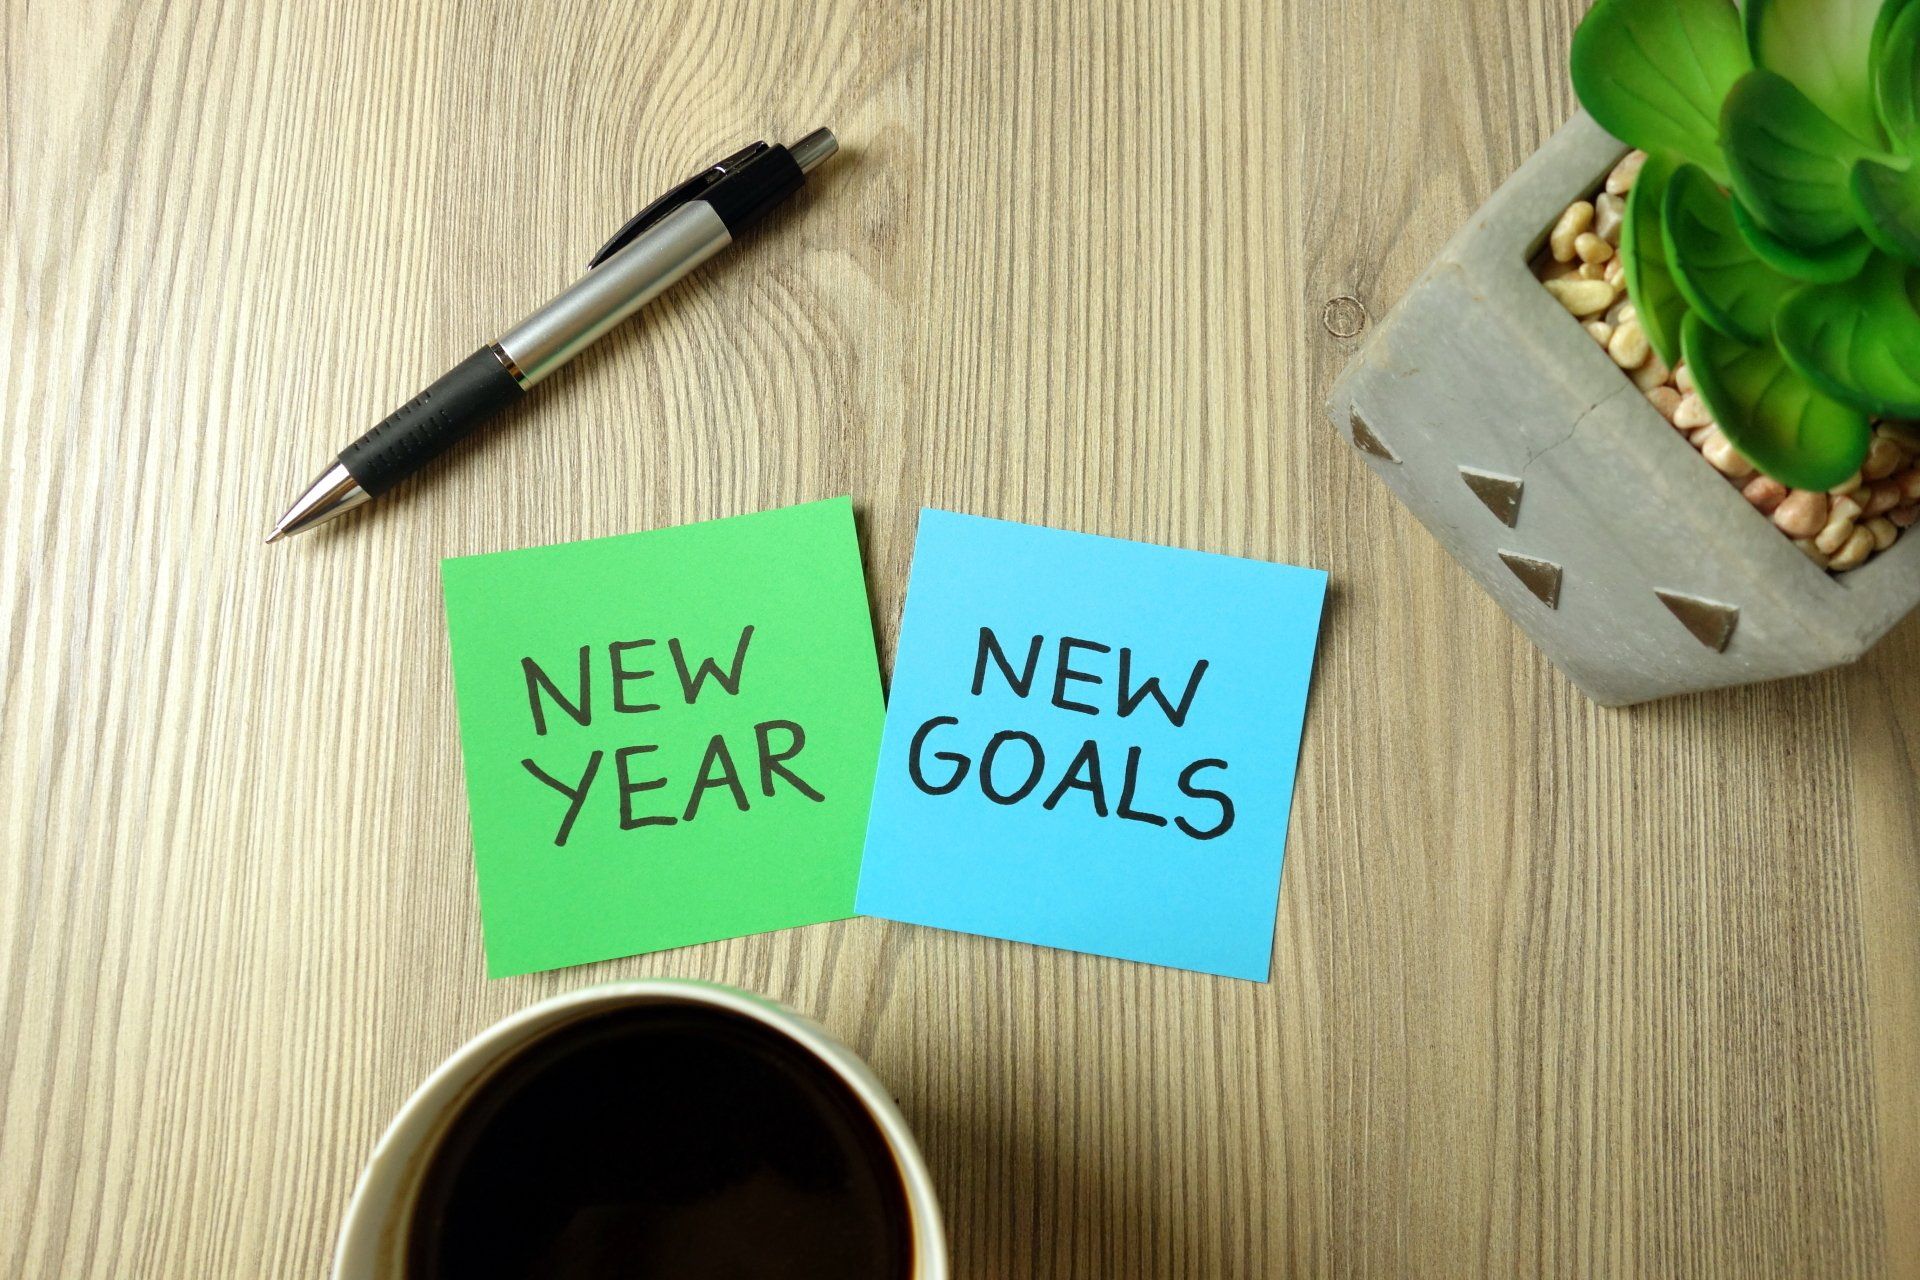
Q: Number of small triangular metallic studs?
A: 4